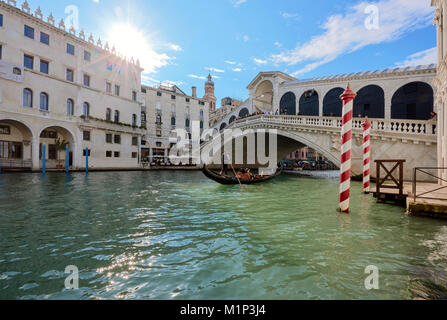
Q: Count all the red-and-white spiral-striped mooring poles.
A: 2